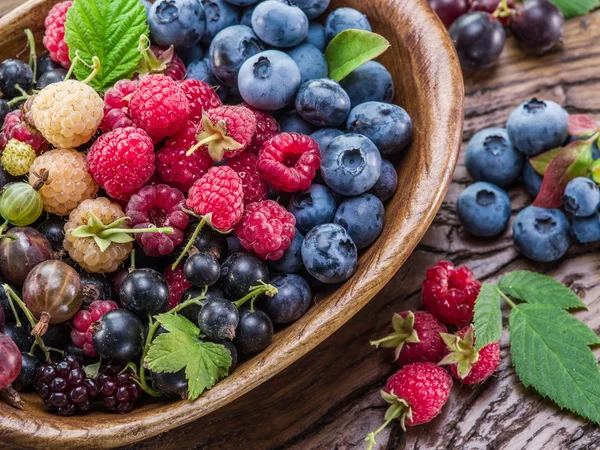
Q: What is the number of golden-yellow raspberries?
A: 3